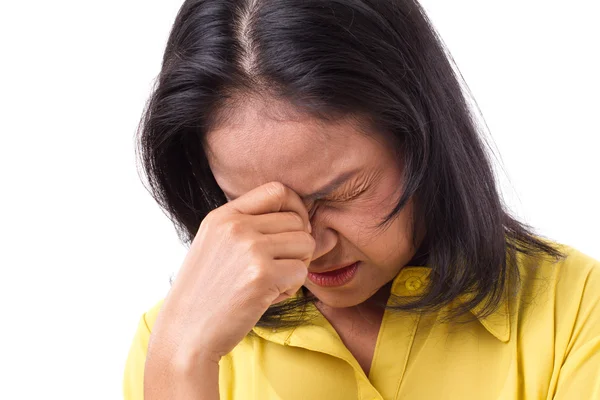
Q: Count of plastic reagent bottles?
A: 0